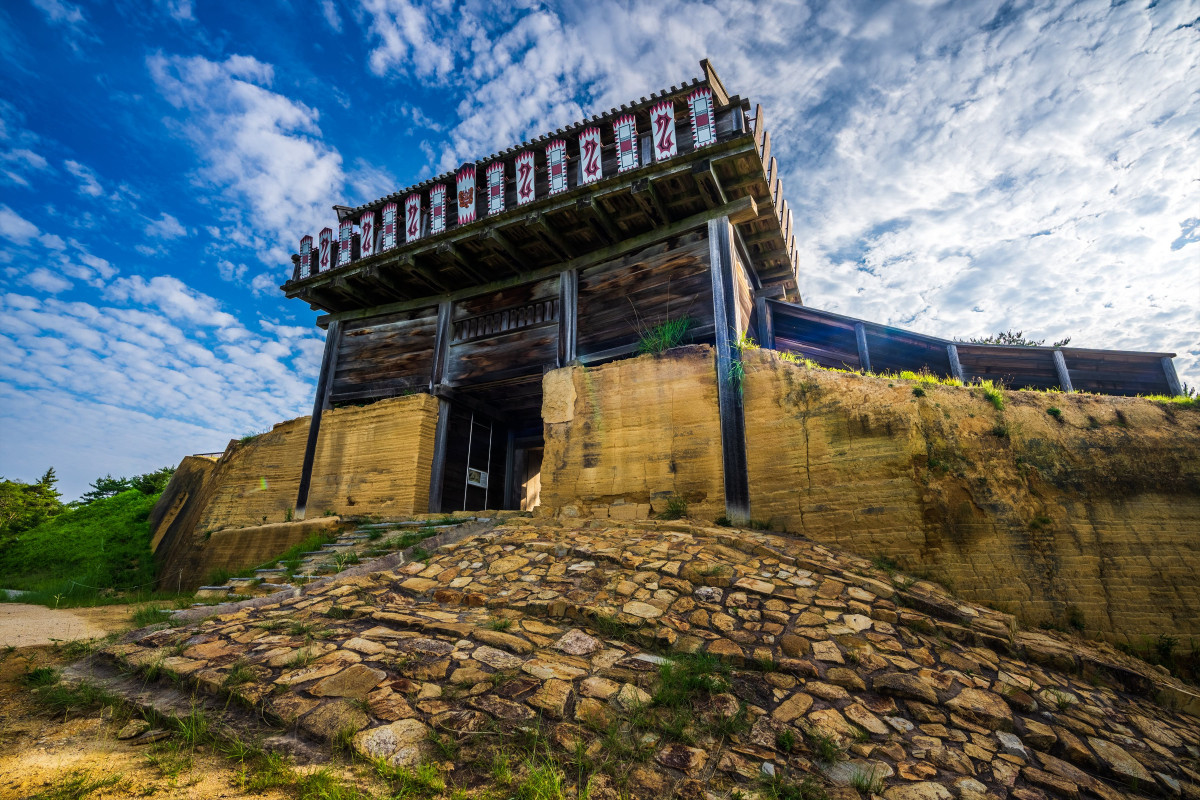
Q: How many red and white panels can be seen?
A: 15